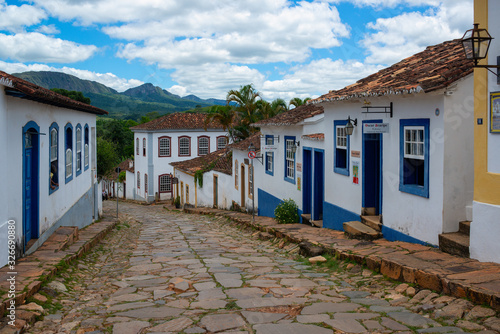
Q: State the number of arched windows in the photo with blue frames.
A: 4